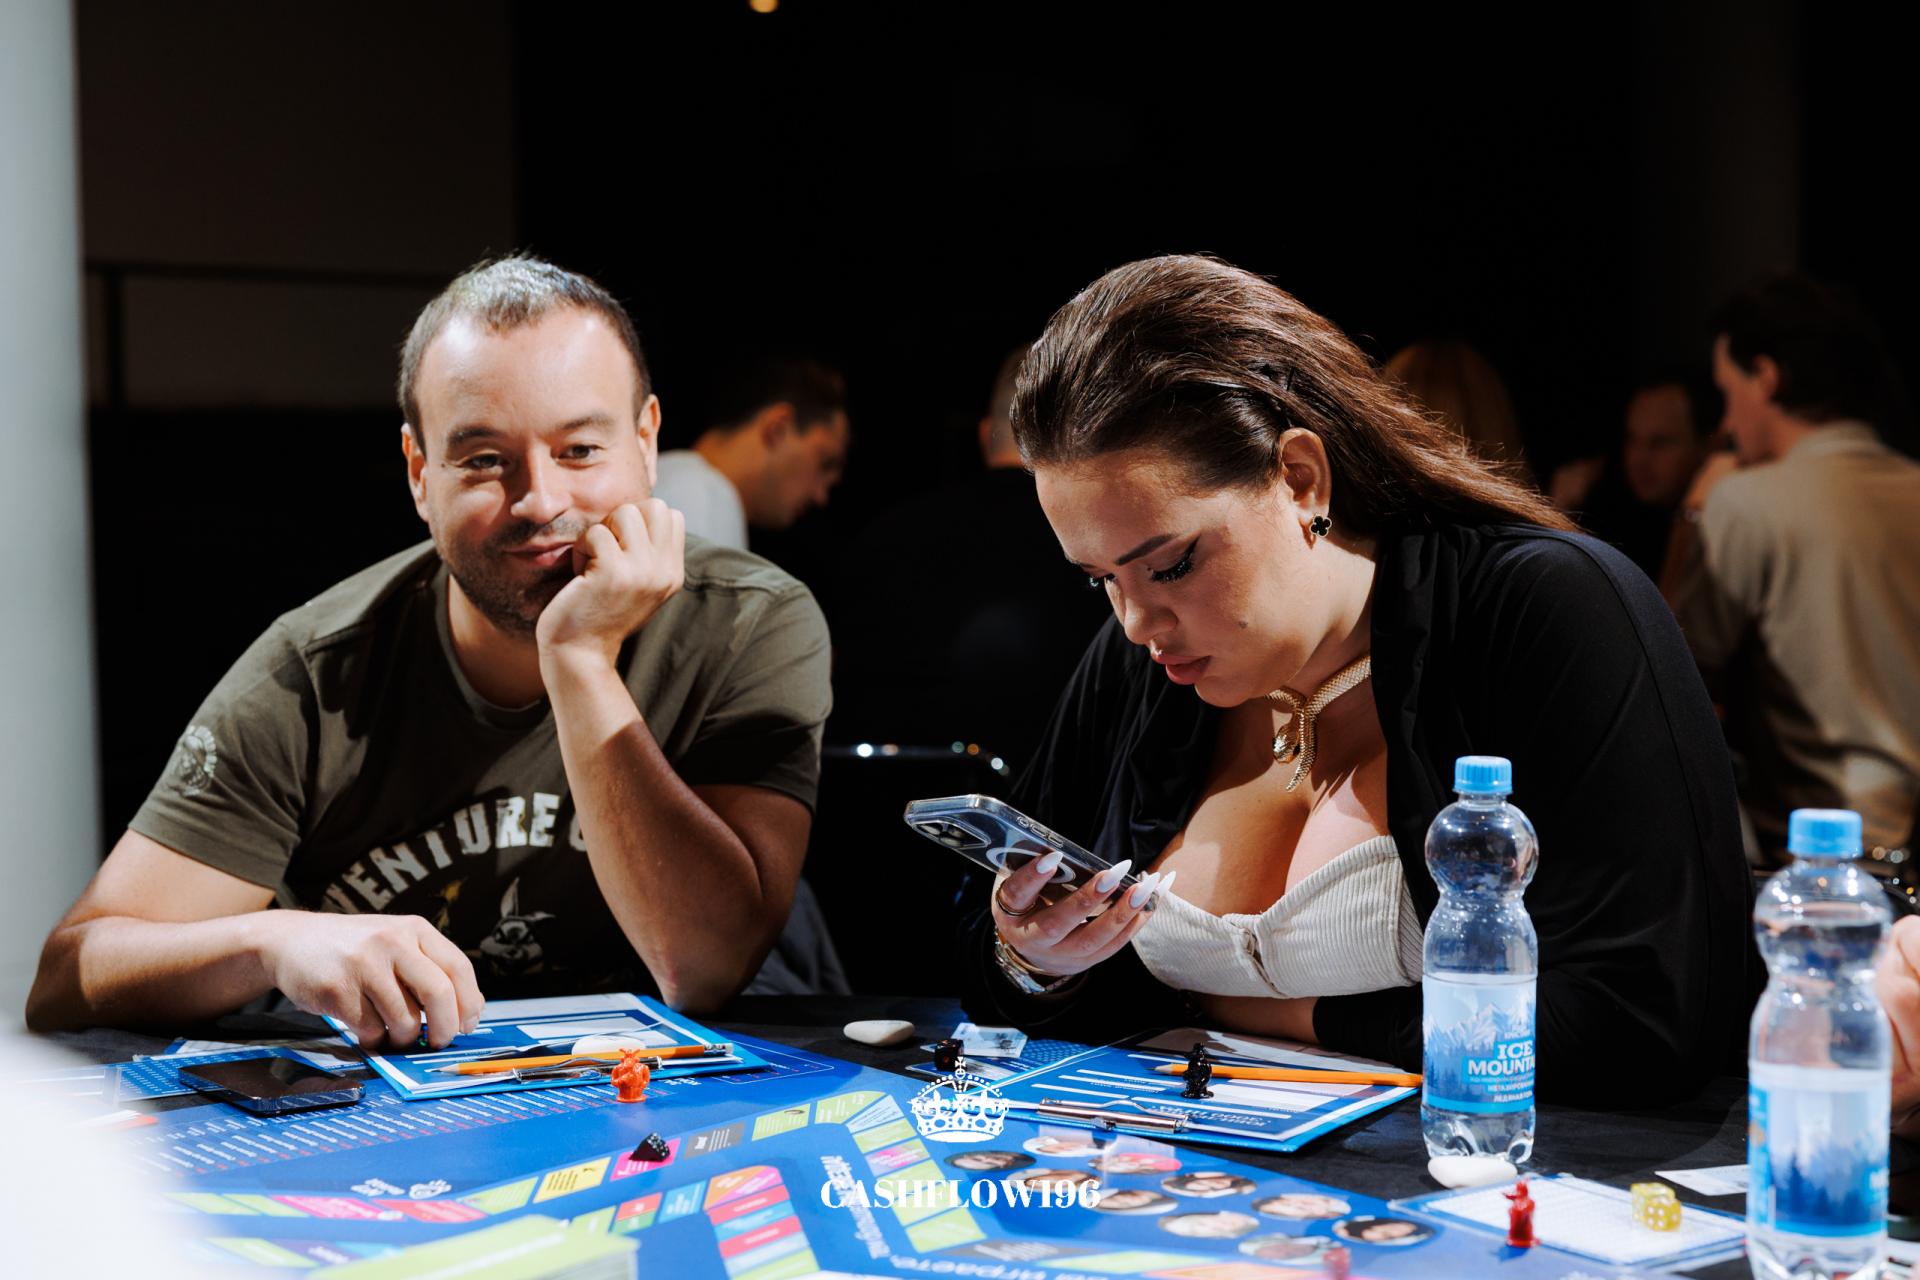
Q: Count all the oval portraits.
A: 10